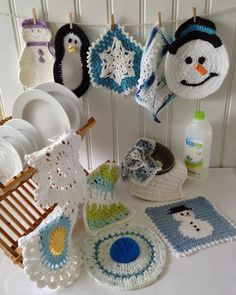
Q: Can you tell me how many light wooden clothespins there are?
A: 5